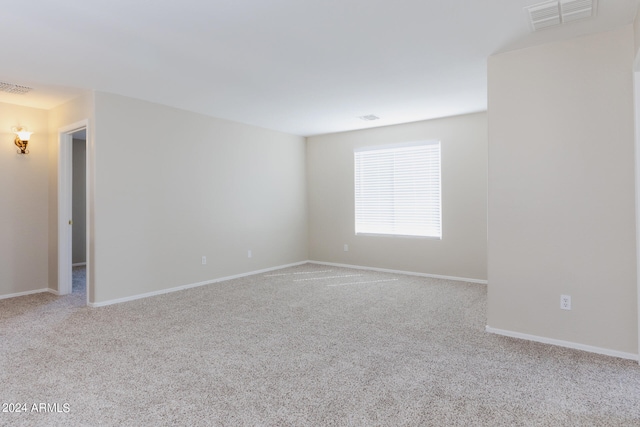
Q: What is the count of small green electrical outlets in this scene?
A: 0